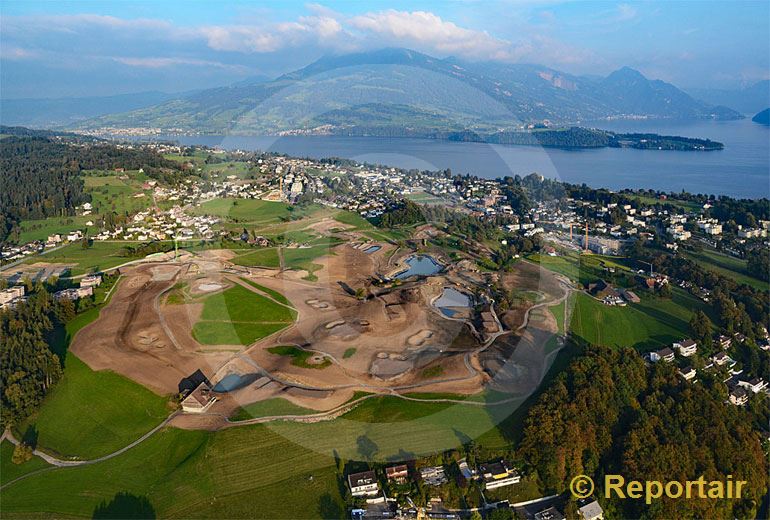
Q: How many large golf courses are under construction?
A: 1